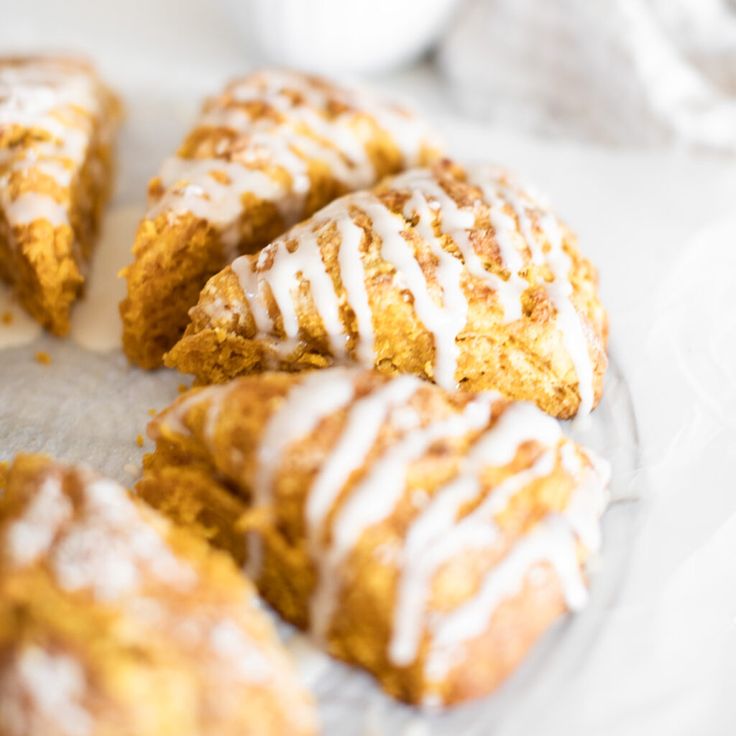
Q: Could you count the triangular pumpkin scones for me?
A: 5